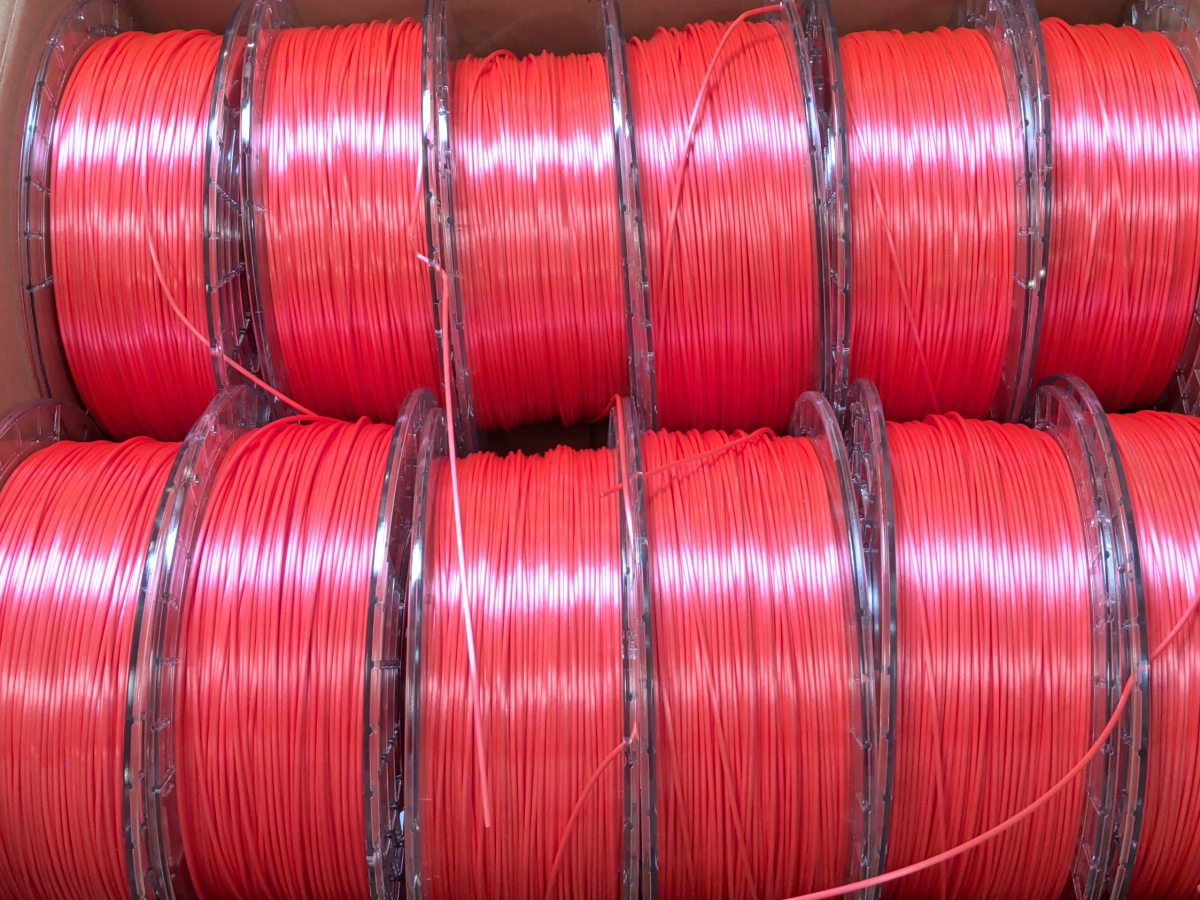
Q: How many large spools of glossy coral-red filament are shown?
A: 12